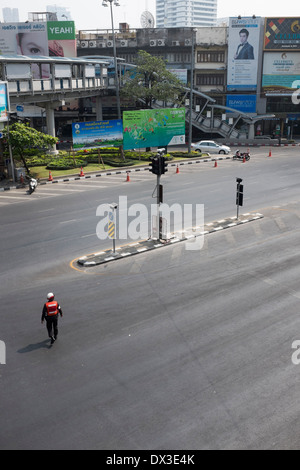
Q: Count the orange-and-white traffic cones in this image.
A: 9